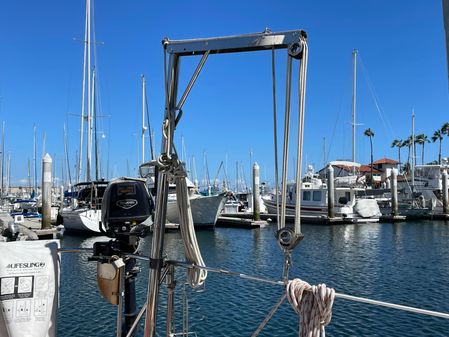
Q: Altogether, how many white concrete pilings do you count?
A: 5